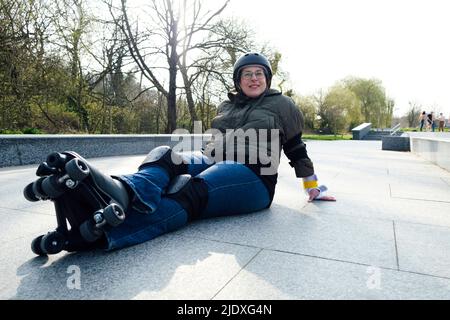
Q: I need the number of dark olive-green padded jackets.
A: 1